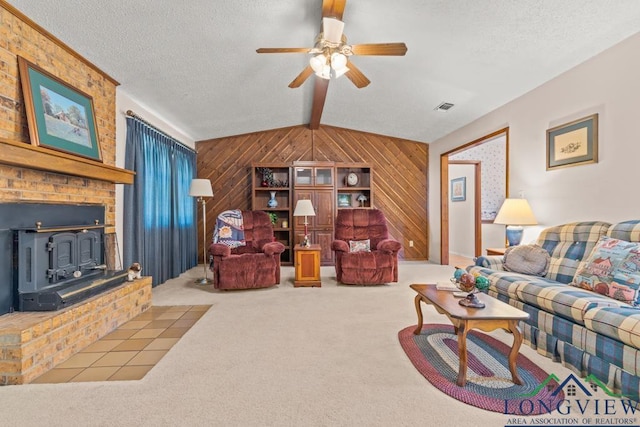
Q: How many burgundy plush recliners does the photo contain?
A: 2